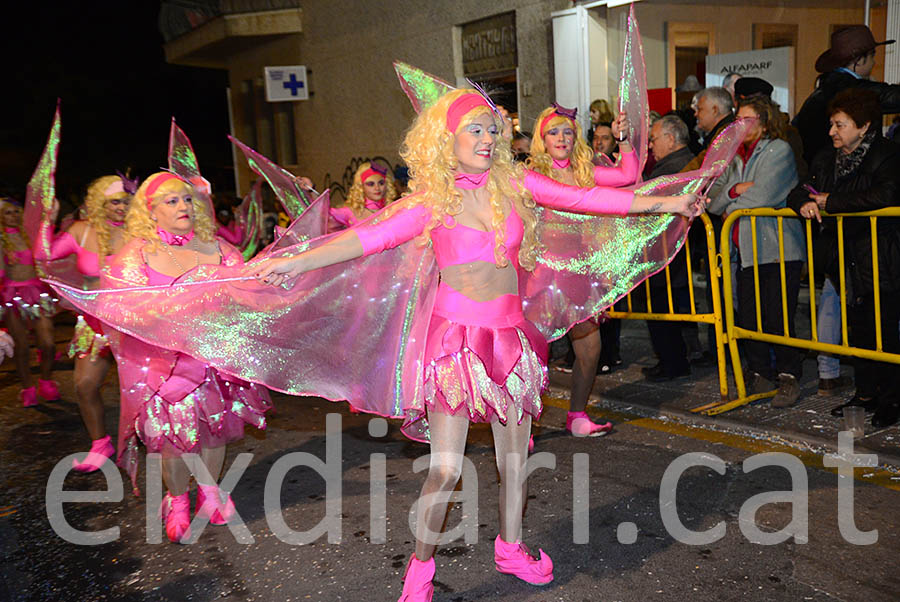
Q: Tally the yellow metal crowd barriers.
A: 2